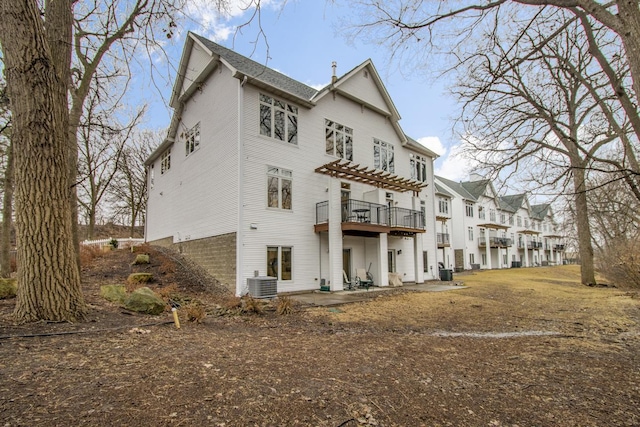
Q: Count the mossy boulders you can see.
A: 5